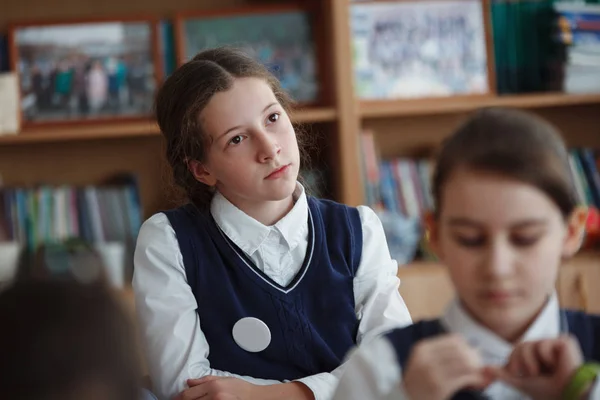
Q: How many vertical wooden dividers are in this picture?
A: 1